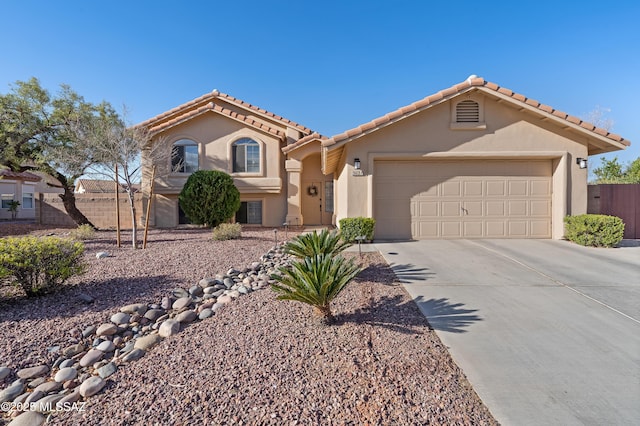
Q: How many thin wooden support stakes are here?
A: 2